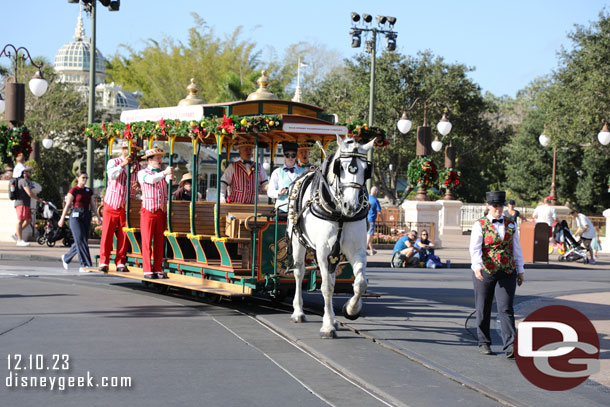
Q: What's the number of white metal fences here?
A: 1